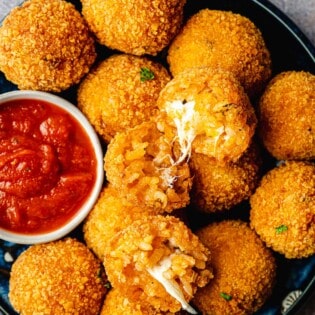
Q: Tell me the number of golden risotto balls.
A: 14